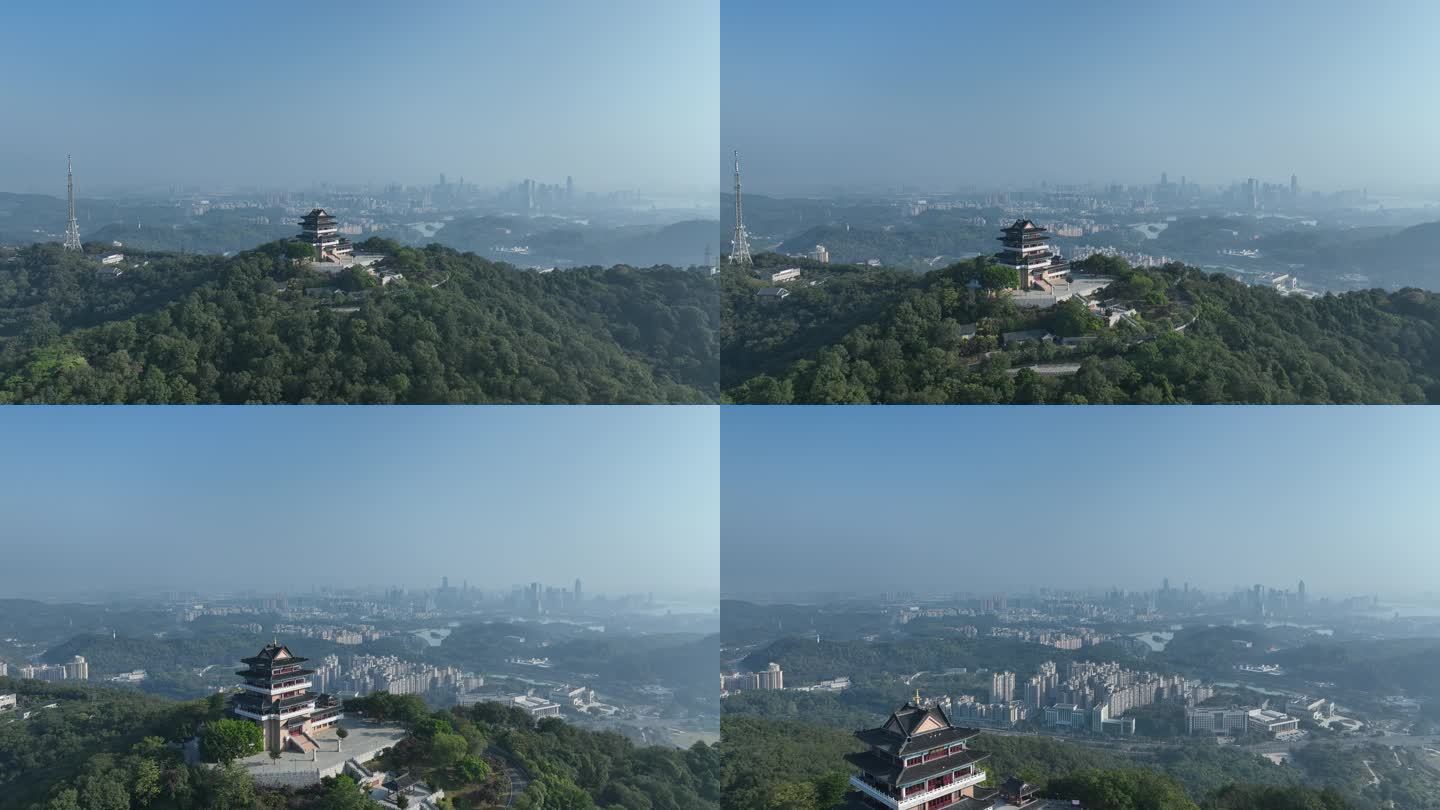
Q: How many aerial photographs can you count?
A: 4